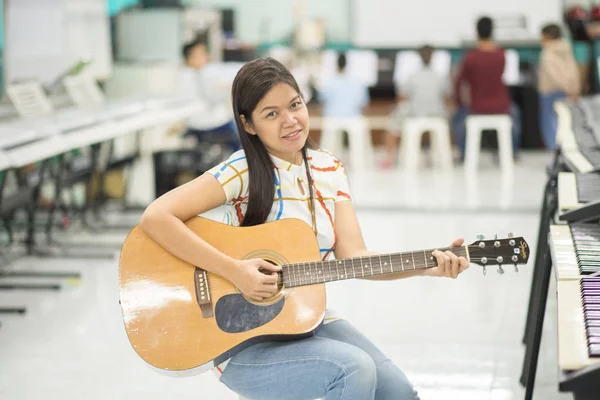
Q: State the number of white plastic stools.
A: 3